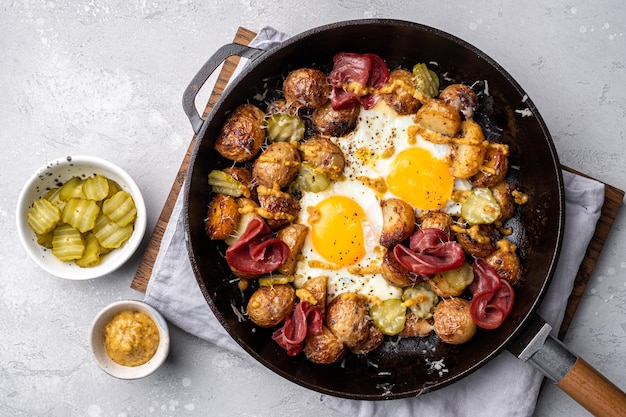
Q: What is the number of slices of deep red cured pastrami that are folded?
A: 5